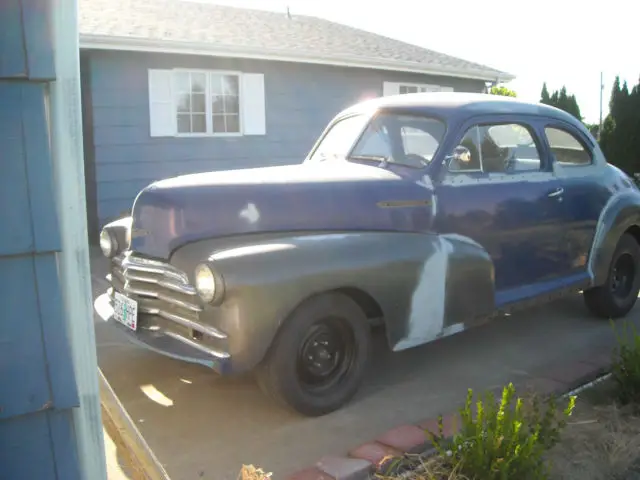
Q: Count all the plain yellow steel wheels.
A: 0